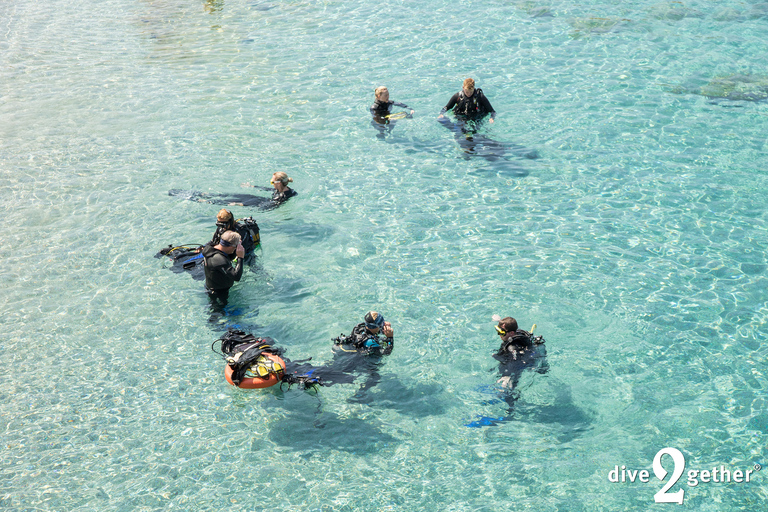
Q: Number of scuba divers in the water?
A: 7